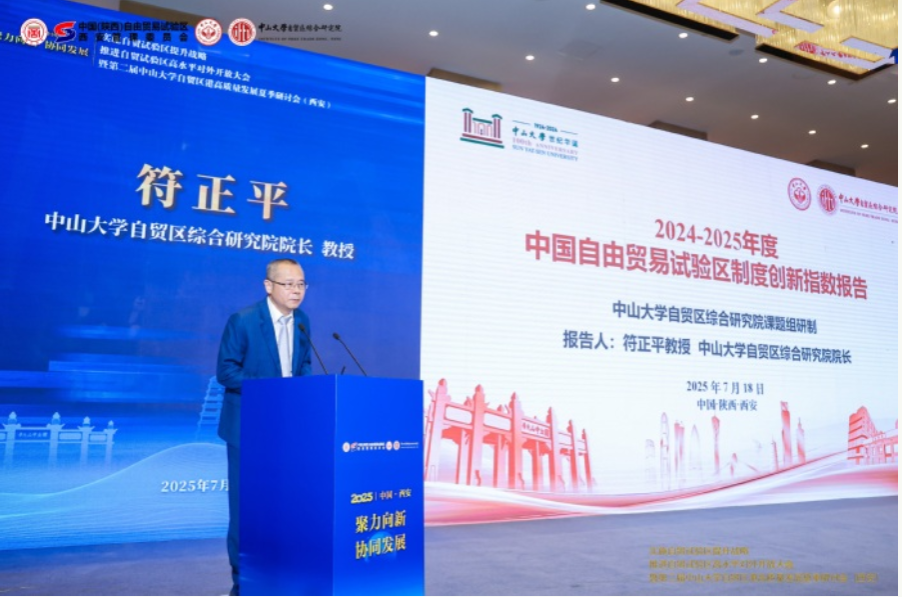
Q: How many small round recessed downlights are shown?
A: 13